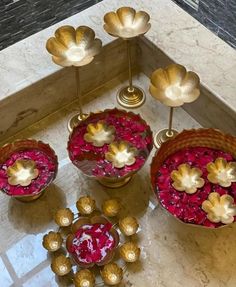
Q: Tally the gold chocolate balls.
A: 9